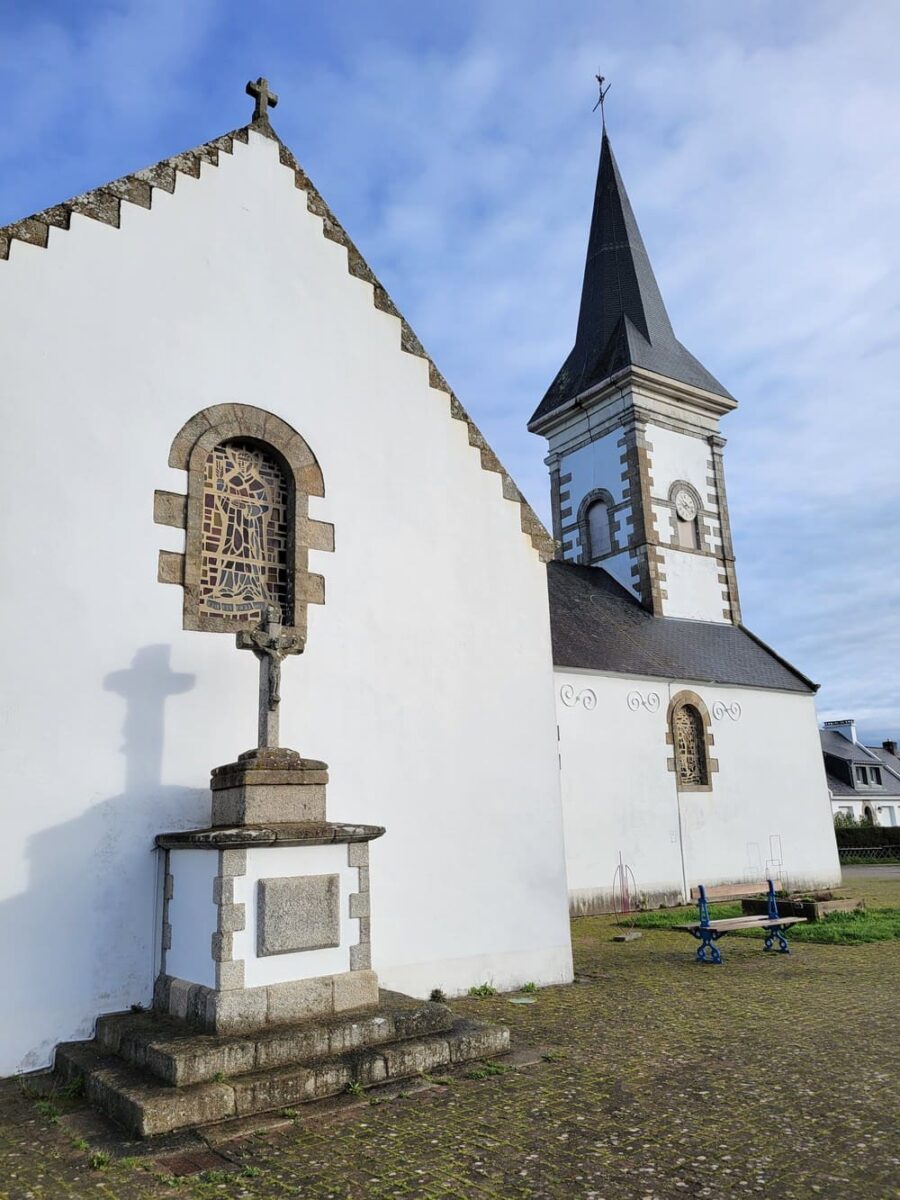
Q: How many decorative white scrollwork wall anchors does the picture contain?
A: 3